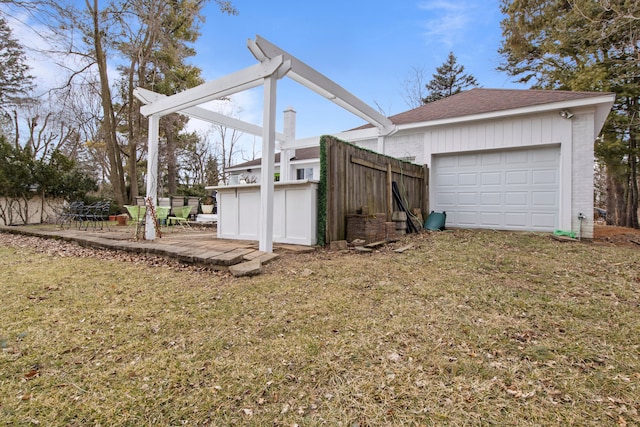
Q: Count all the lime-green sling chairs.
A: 3